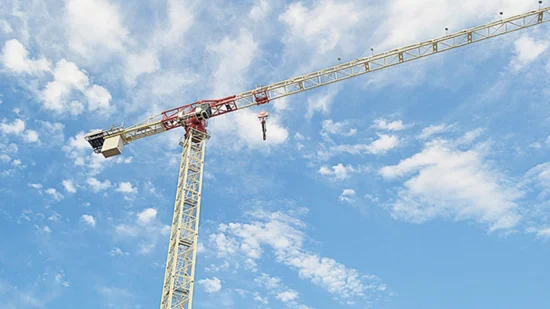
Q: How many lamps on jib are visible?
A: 5